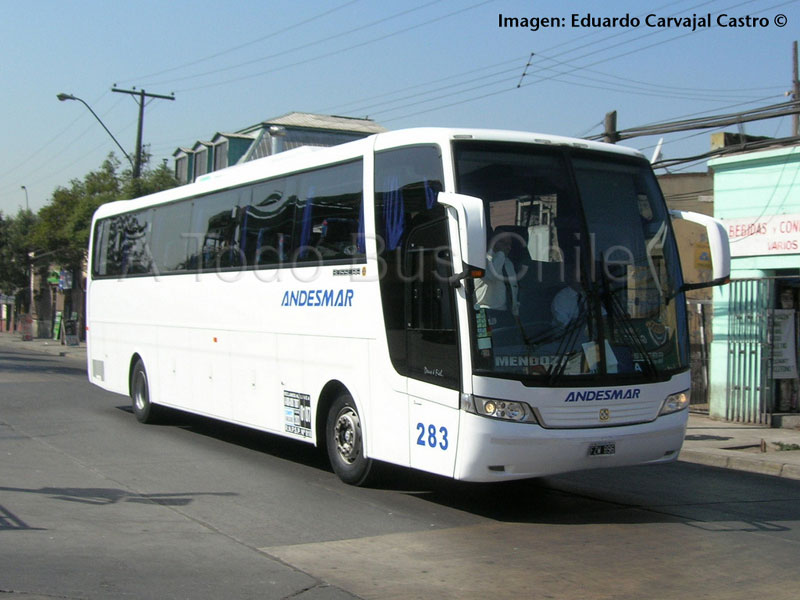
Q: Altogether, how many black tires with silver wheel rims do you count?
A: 2